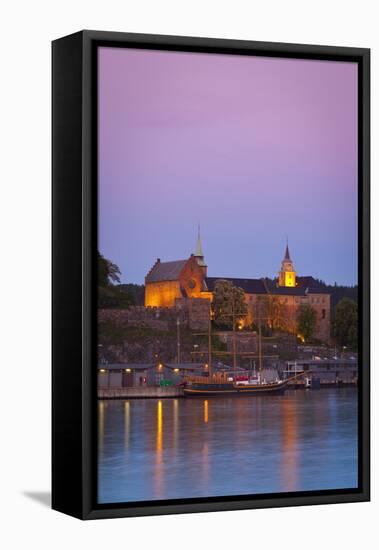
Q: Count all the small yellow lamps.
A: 5